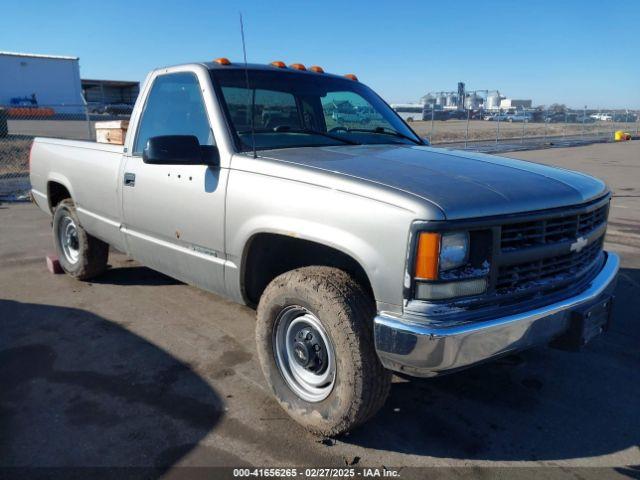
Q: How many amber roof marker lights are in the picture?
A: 5